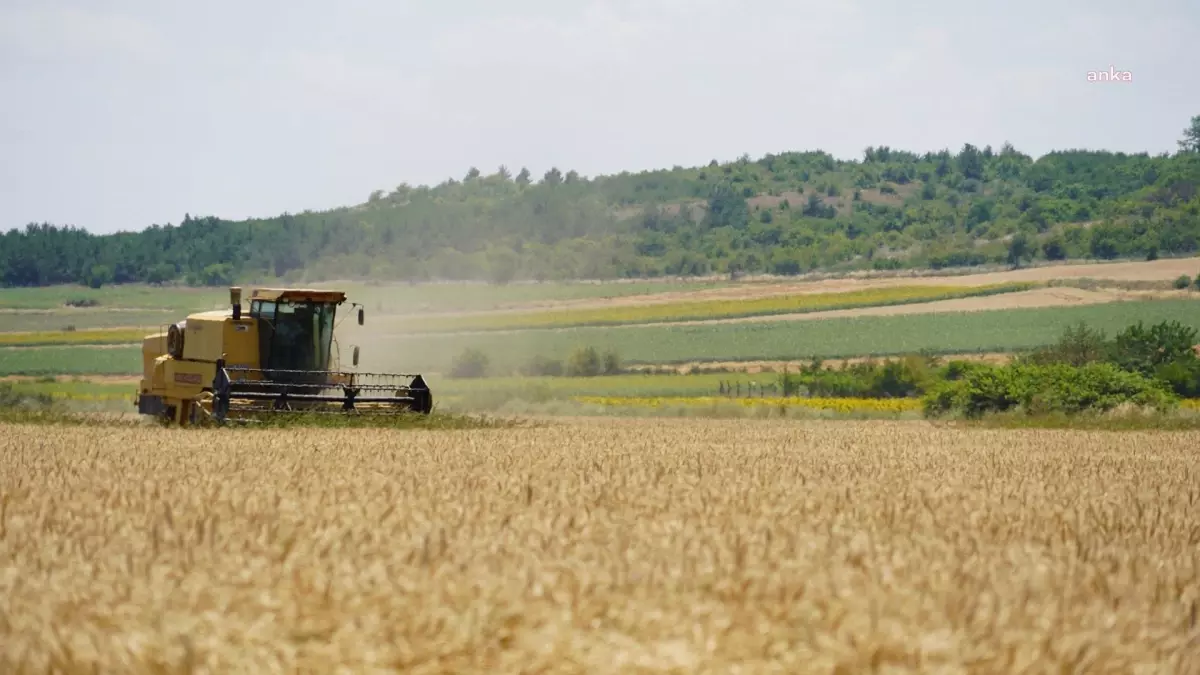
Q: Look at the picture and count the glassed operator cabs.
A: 1